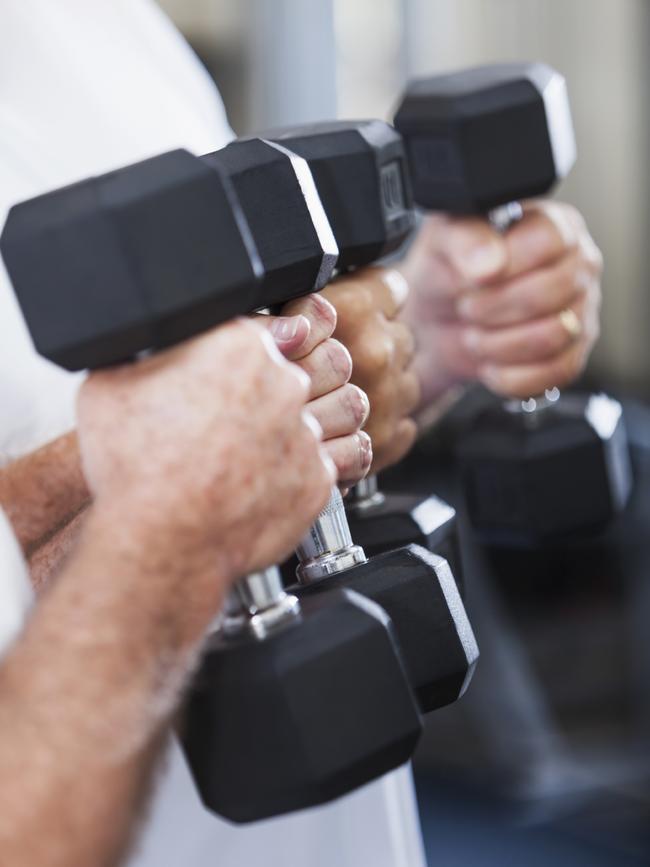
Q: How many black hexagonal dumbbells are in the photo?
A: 4